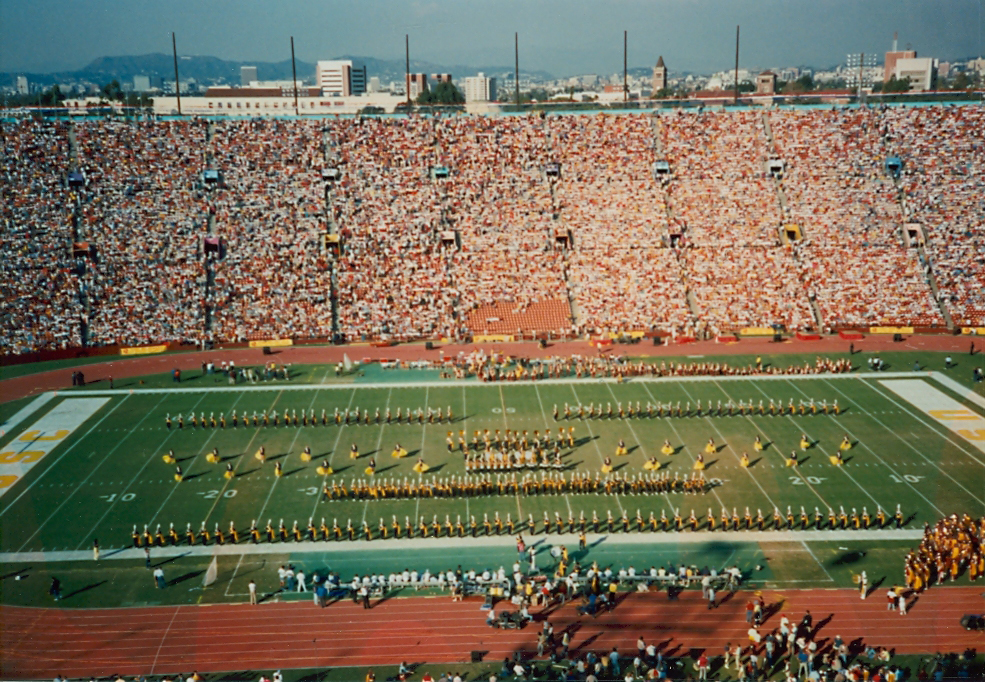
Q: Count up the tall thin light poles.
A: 6